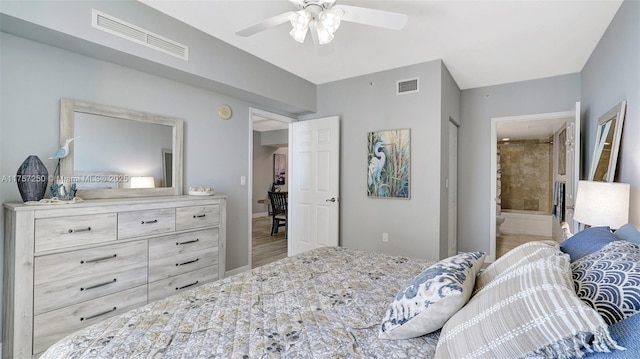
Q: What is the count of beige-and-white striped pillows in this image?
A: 2